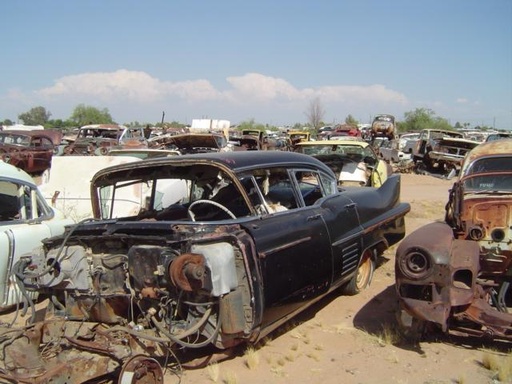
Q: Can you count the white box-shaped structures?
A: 2